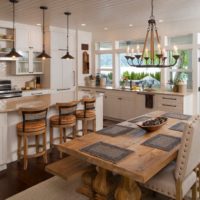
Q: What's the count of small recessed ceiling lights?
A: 5